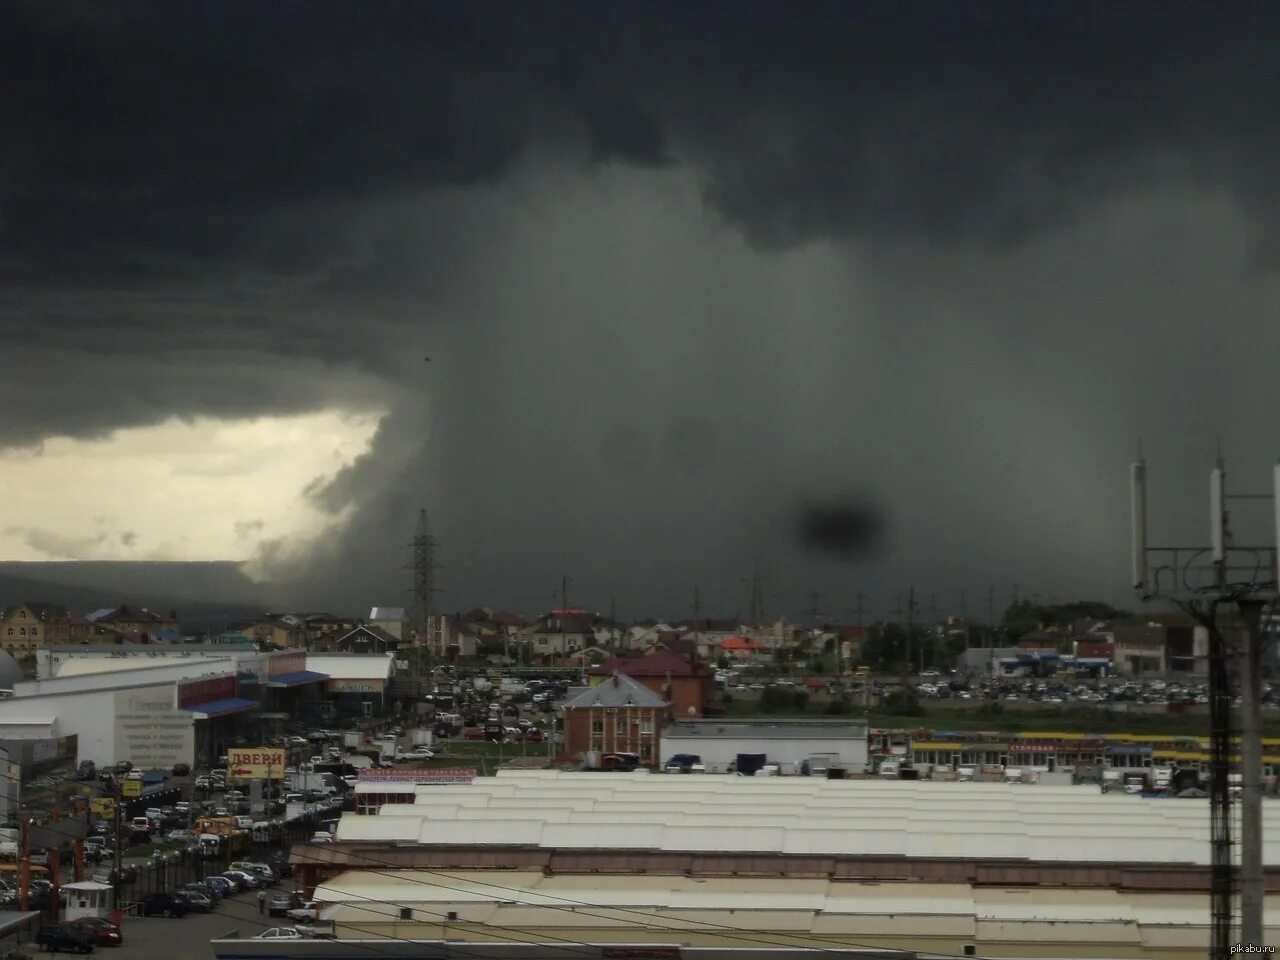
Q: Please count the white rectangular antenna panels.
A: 3